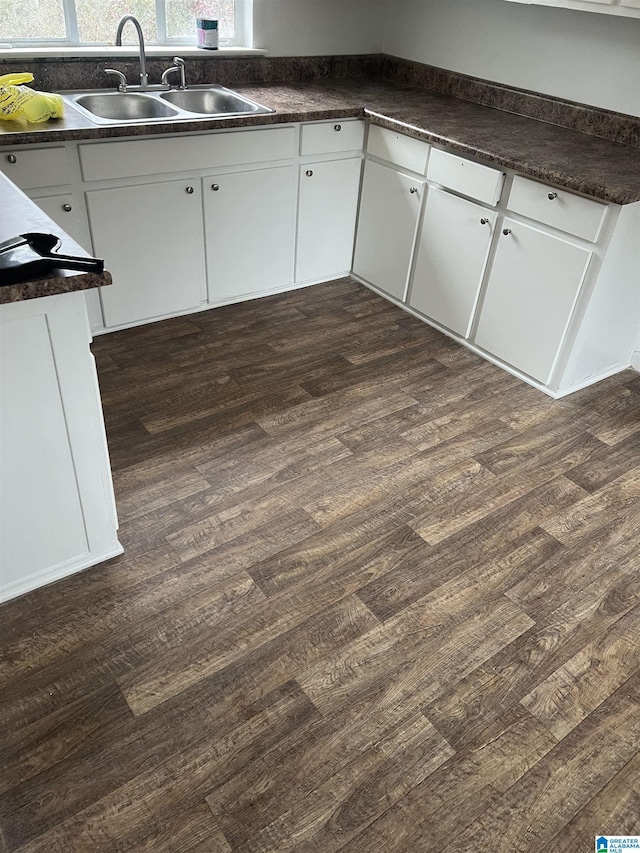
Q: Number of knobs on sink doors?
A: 2